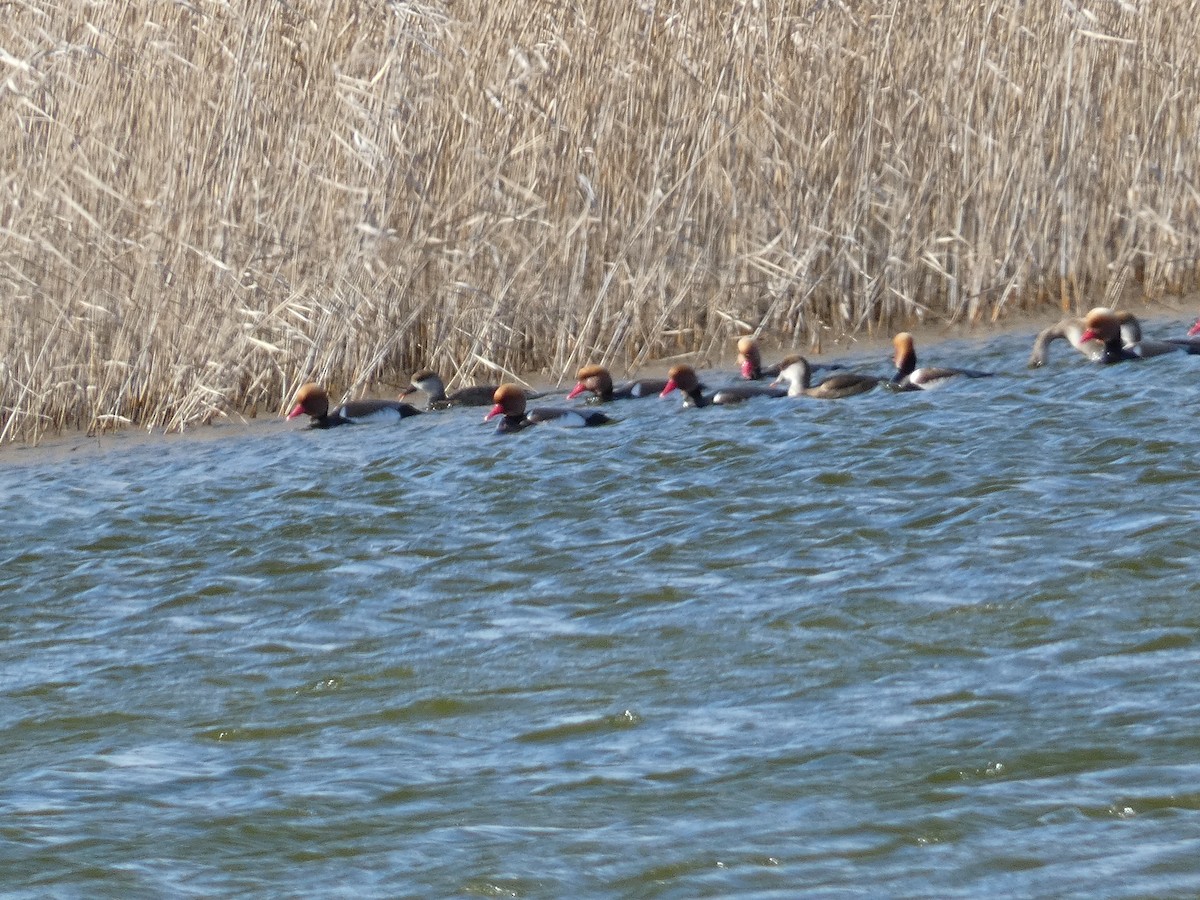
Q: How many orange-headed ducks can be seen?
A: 7